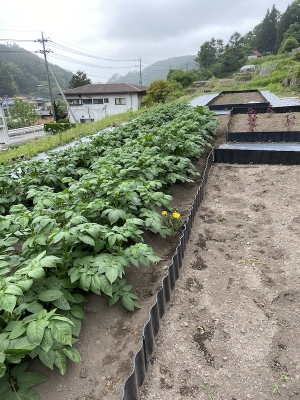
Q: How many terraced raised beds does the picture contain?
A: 3